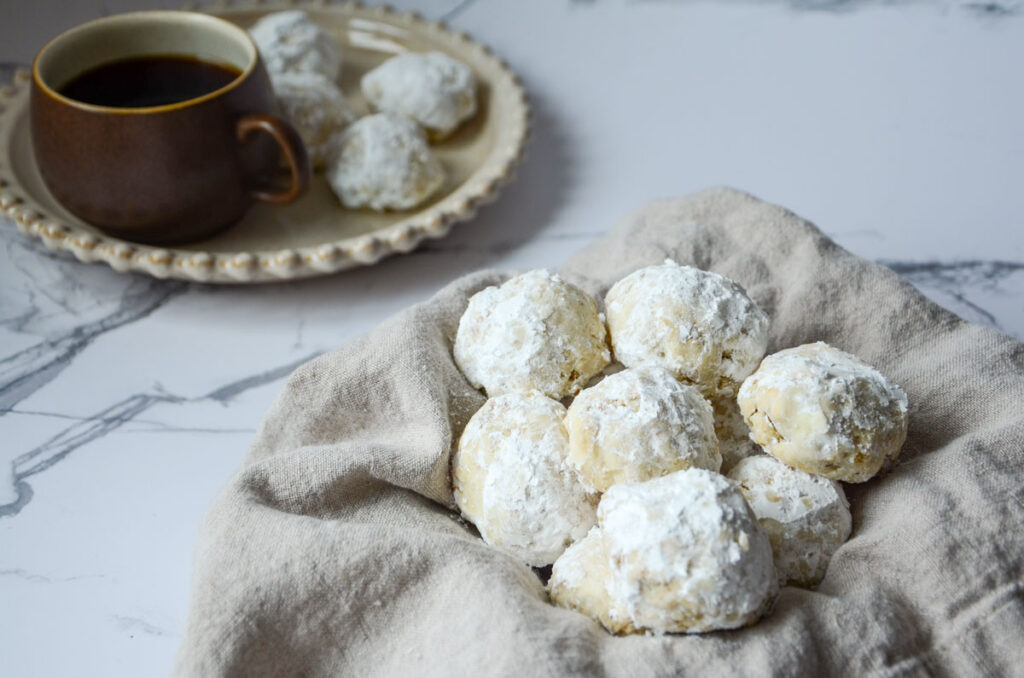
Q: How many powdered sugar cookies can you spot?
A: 13